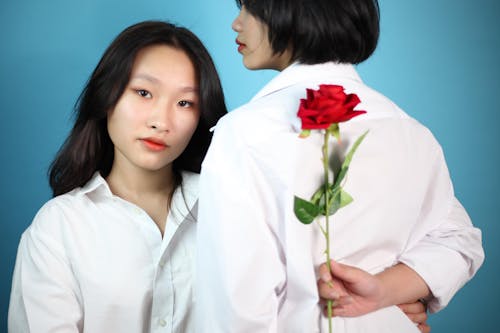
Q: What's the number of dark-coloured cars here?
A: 0